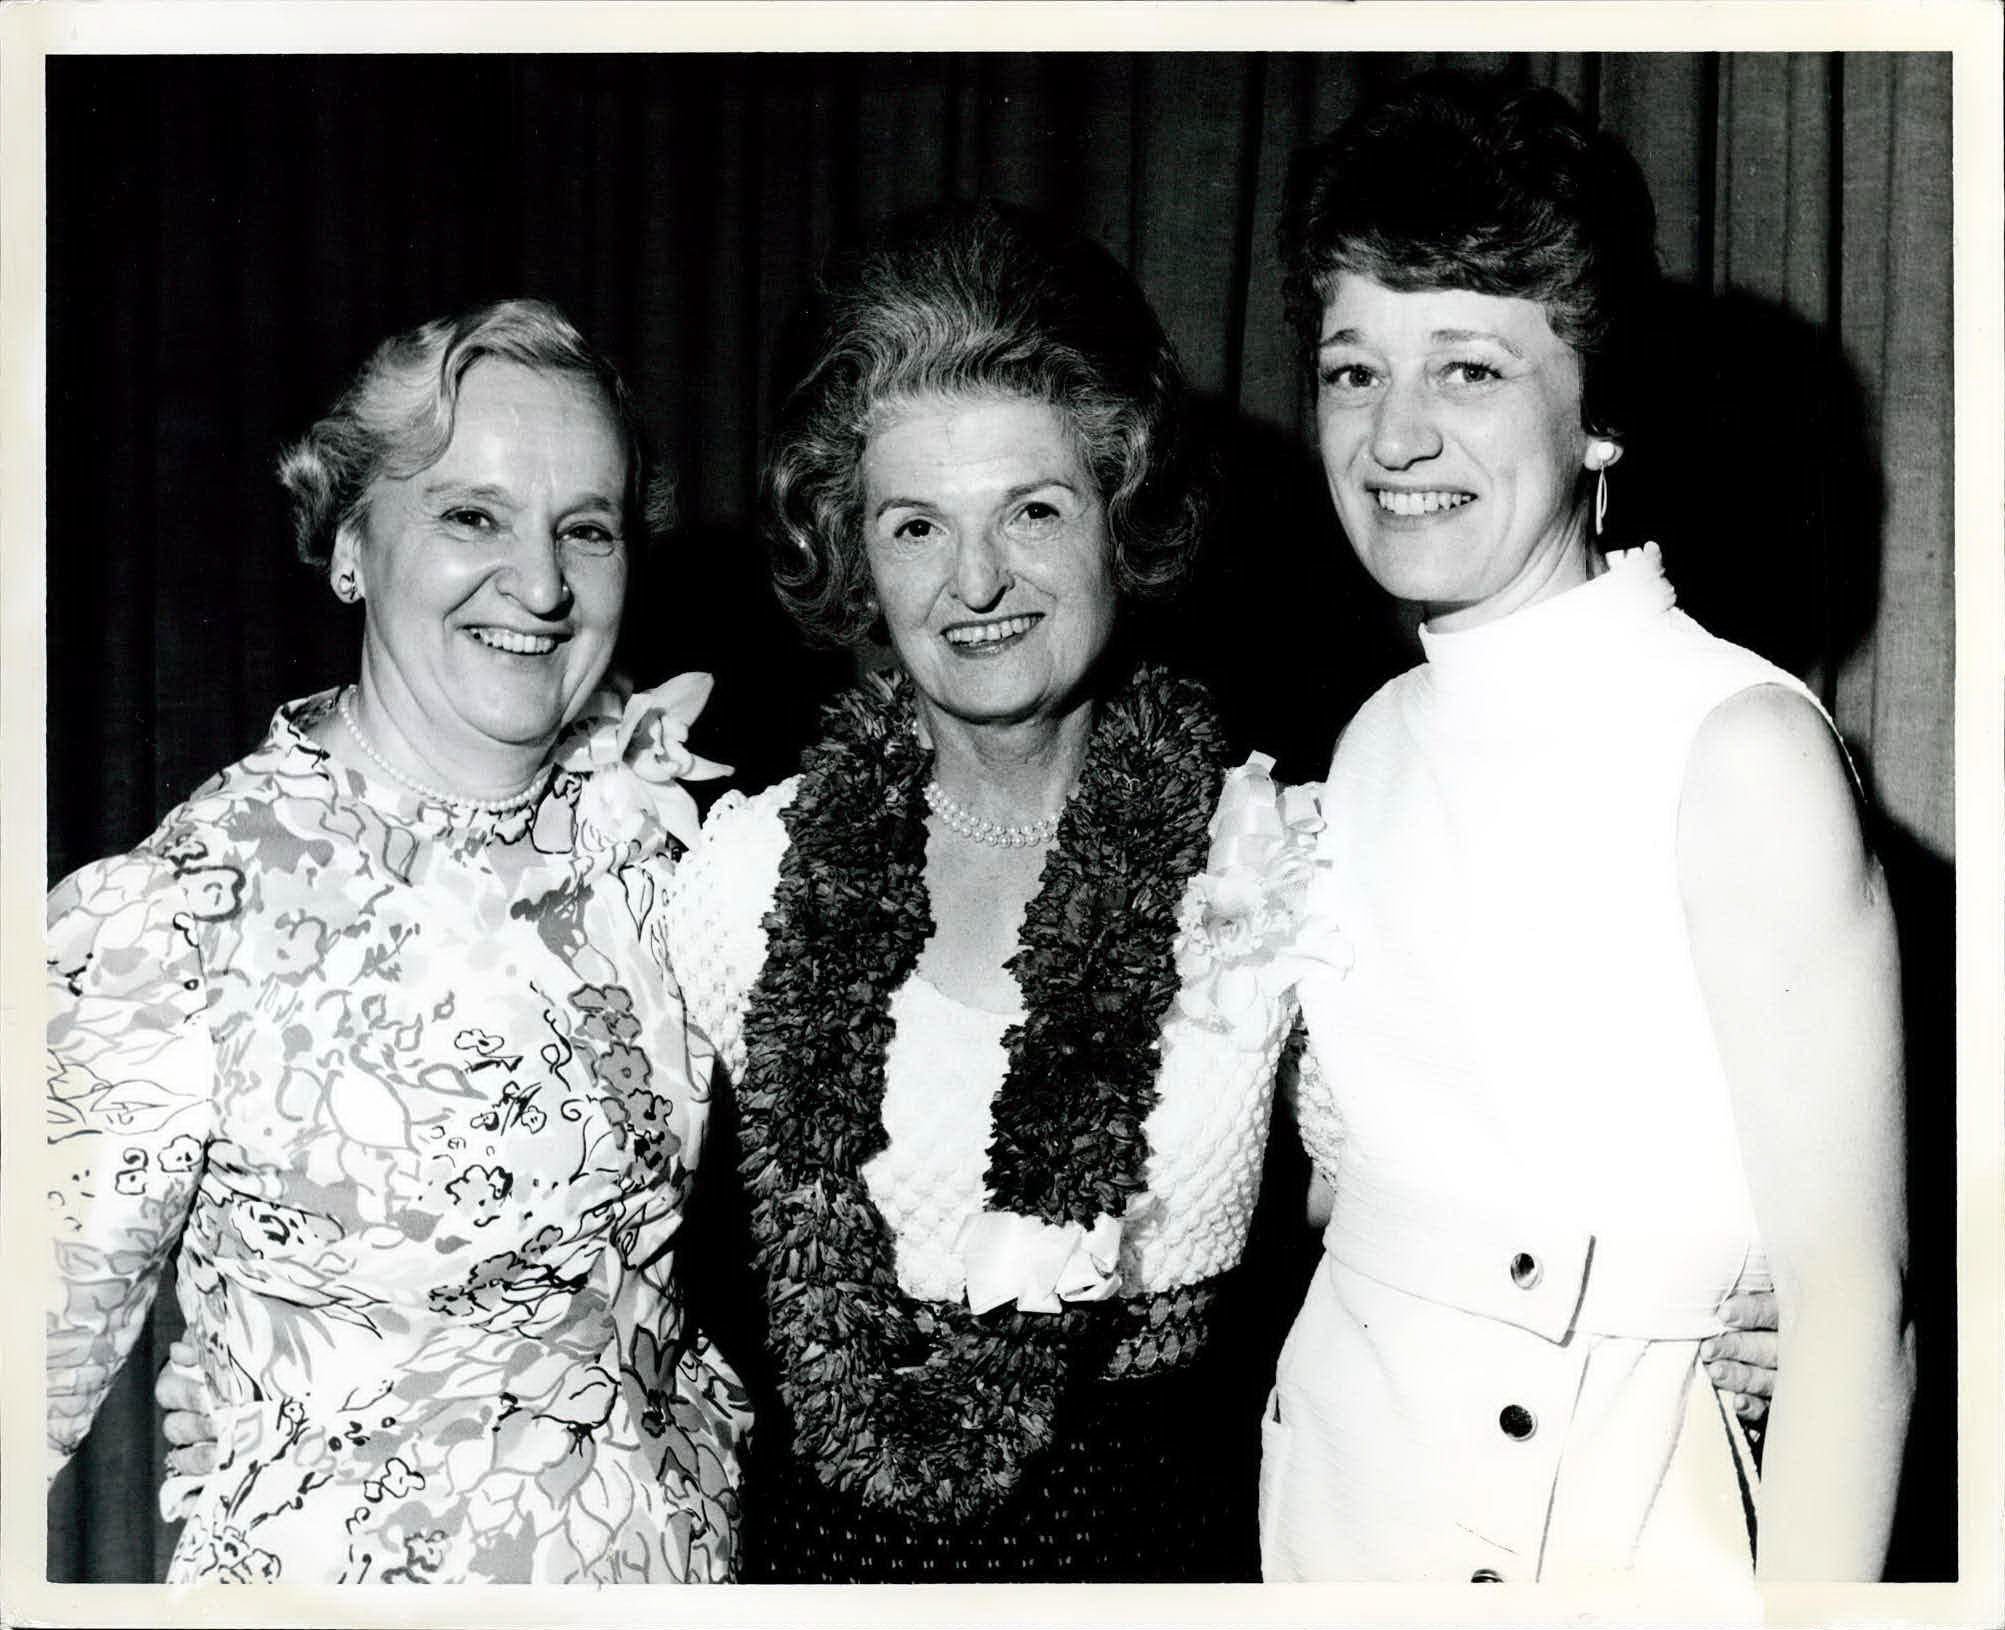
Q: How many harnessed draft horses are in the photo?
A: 0